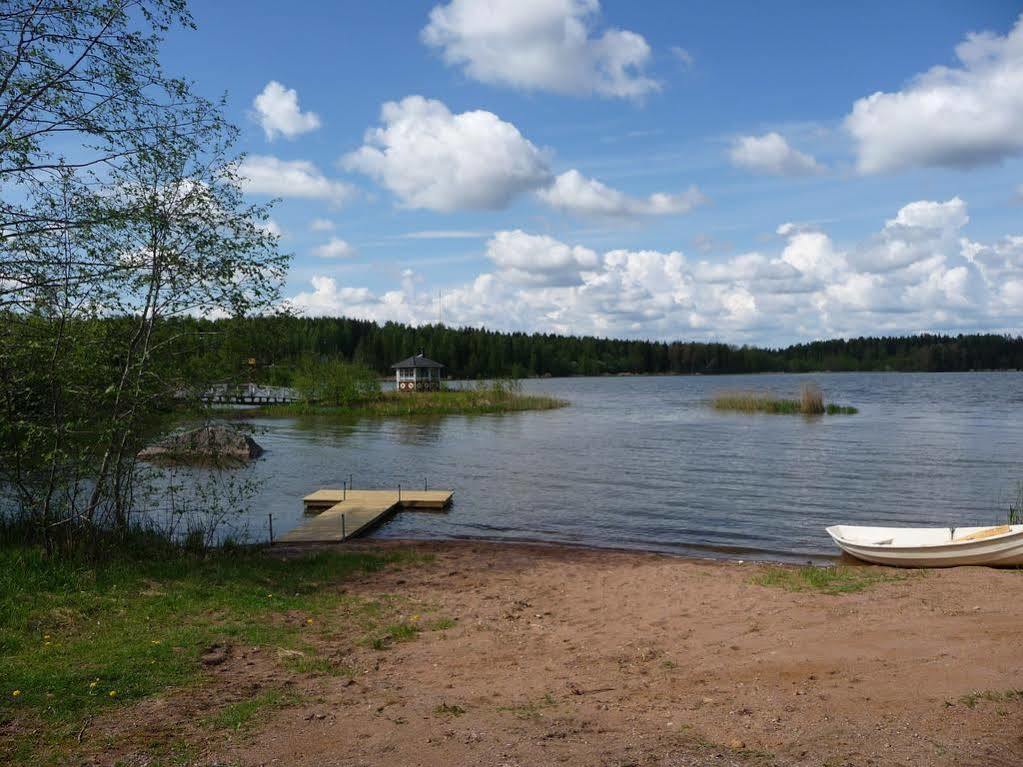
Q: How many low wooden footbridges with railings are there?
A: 1